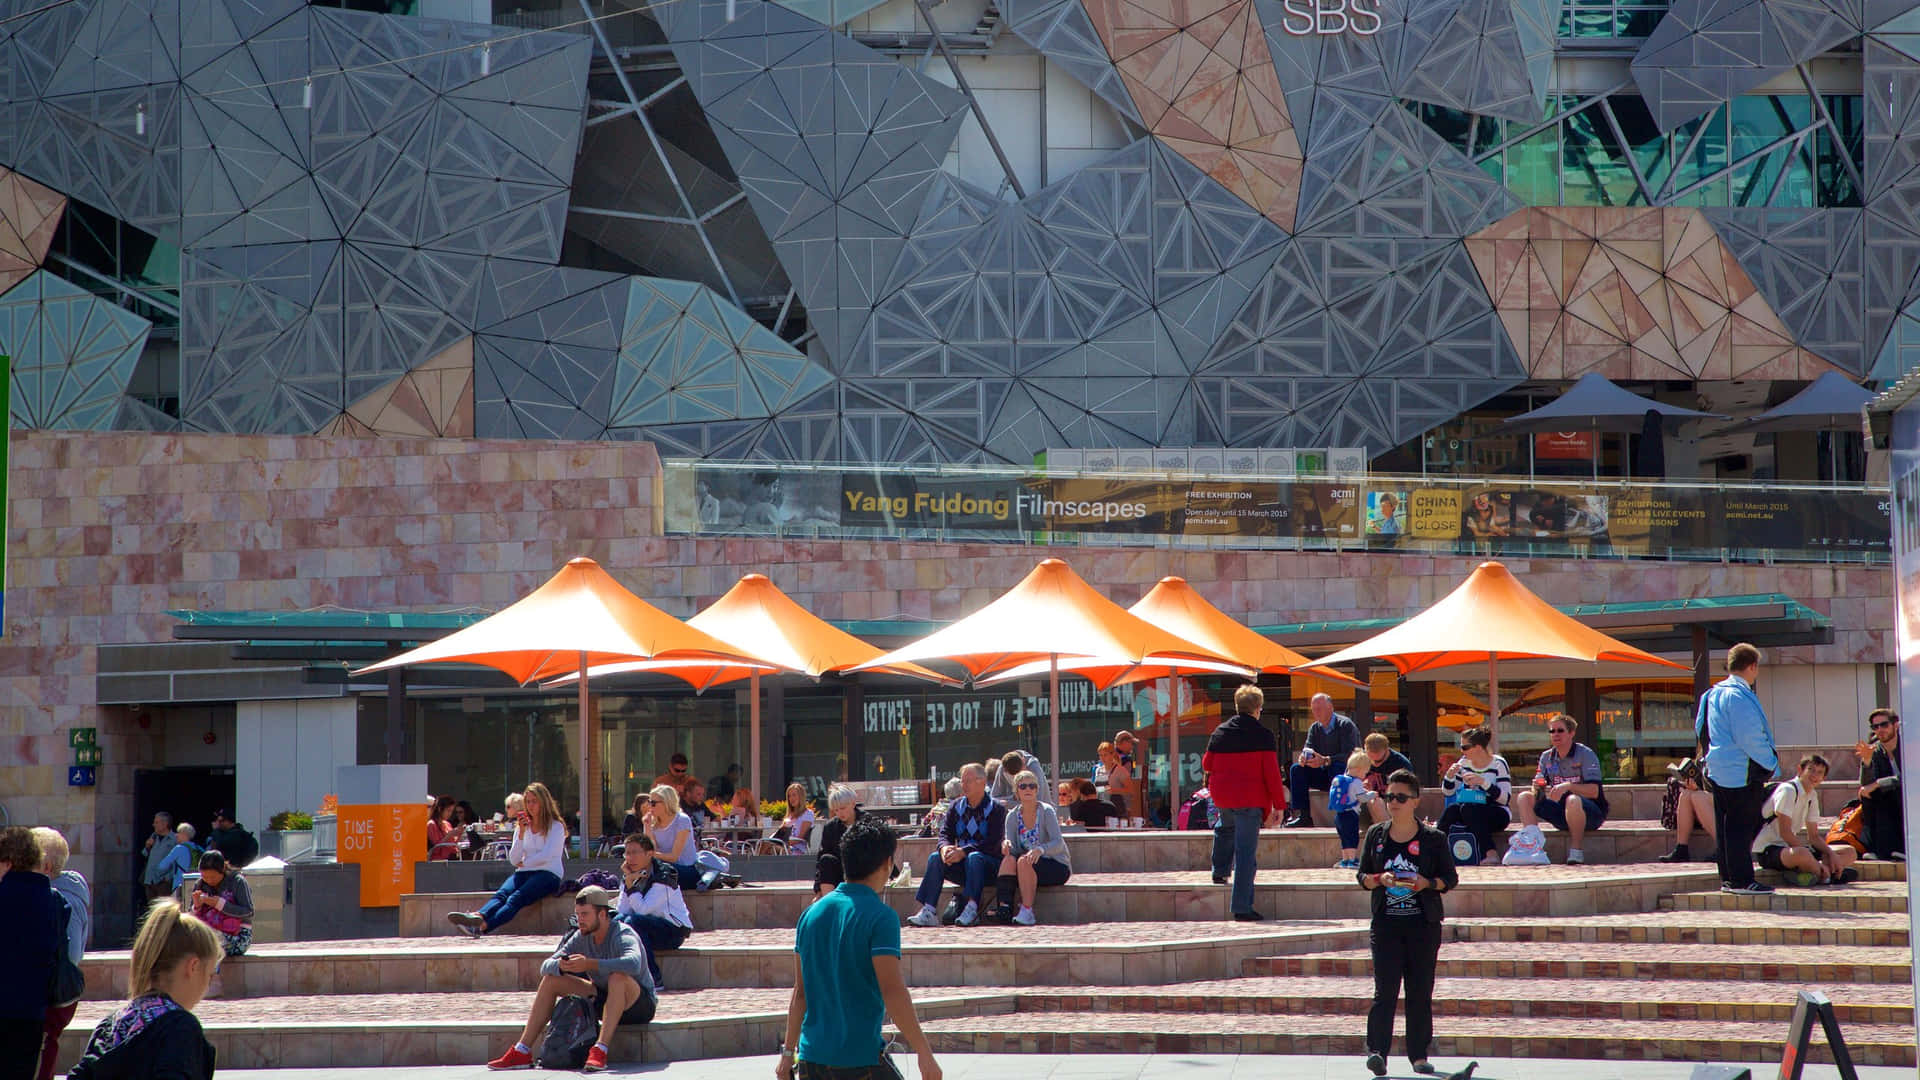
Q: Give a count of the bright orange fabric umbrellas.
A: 5